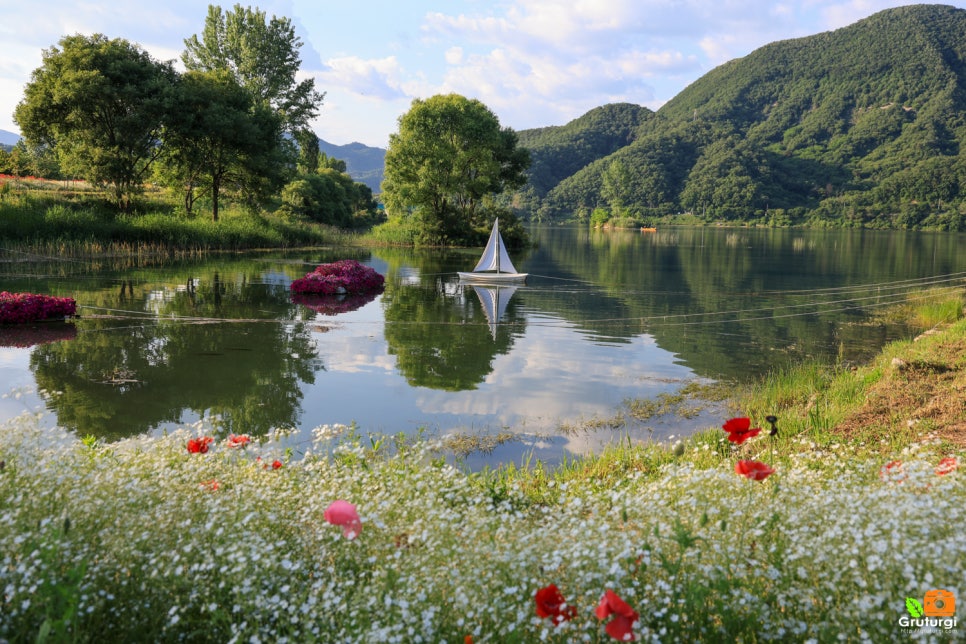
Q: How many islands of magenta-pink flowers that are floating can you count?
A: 2